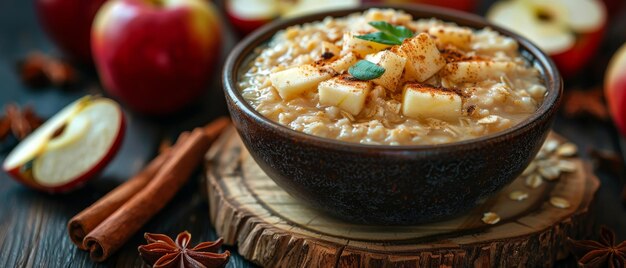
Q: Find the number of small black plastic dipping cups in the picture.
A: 0